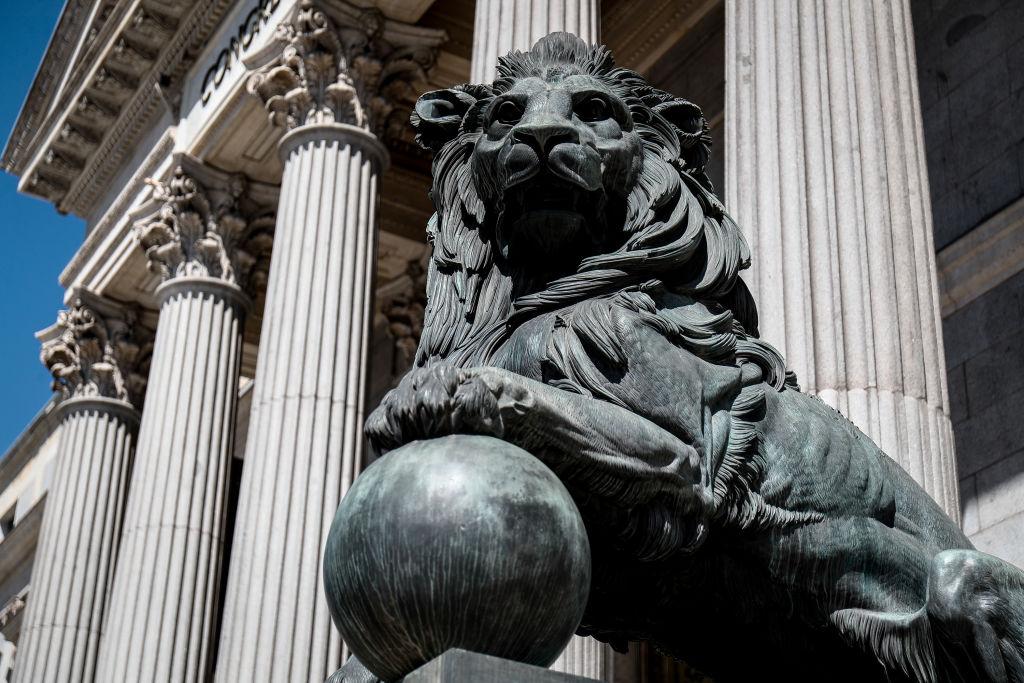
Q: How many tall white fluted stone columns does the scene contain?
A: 5